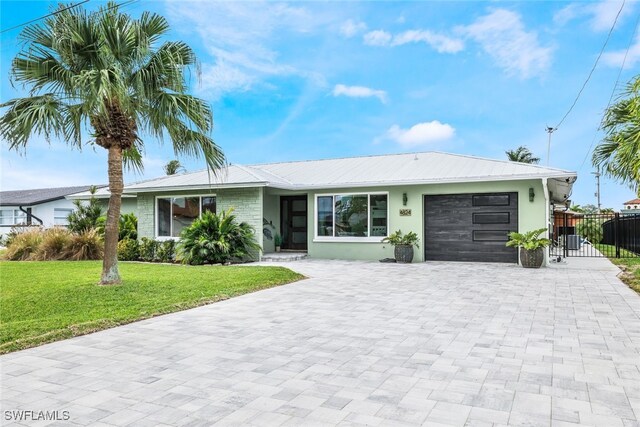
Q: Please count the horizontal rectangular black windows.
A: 3